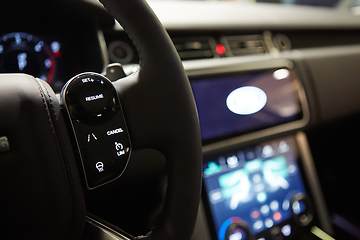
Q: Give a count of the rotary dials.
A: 2